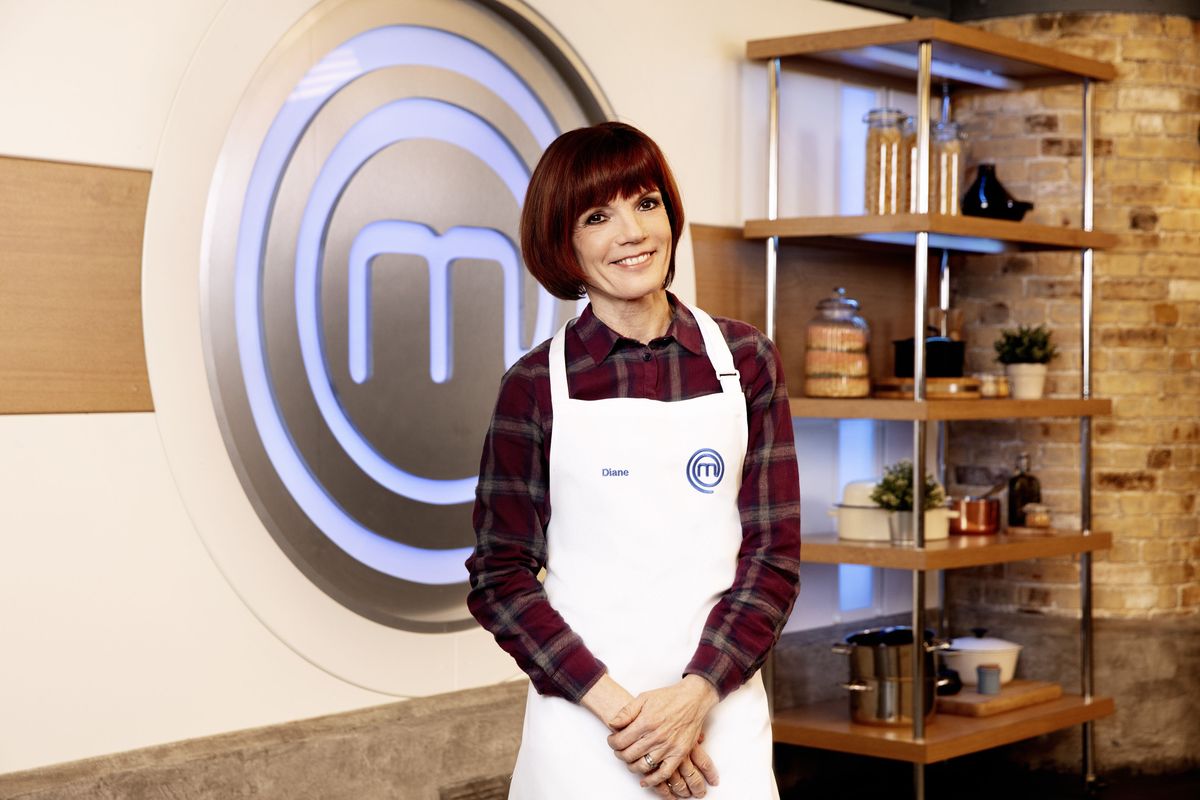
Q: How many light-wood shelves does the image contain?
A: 5